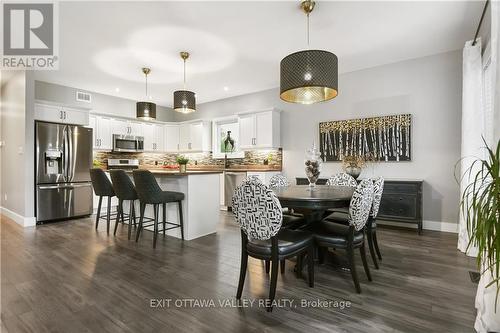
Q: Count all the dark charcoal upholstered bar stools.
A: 3